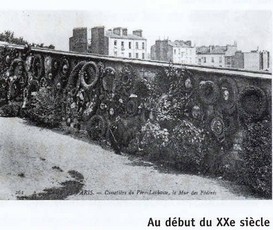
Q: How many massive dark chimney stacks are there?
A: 2